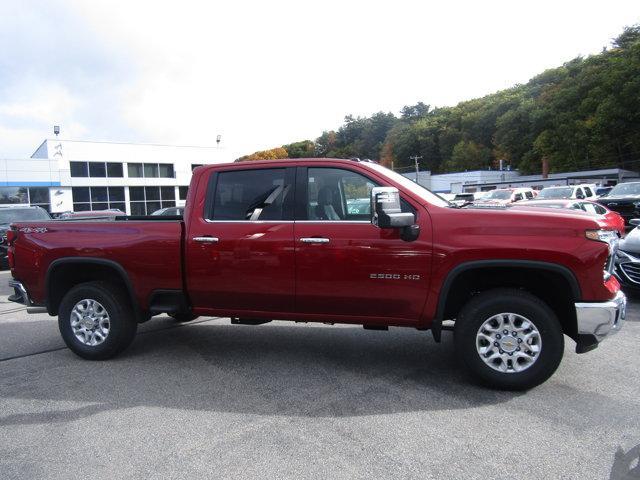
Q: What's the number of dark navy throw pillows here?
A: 0